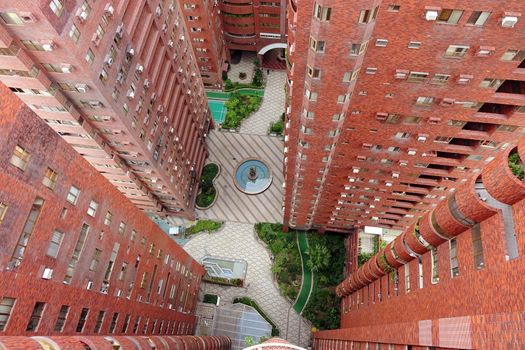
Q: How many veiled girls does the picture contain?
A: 0